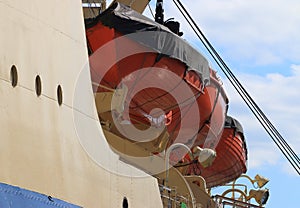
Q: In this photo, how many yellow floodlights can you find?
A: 2